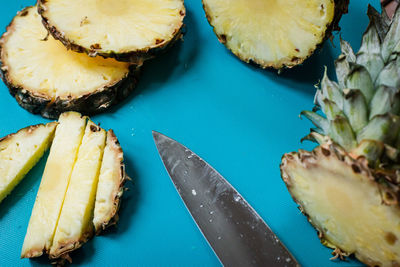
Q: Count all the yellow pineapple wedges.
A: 4